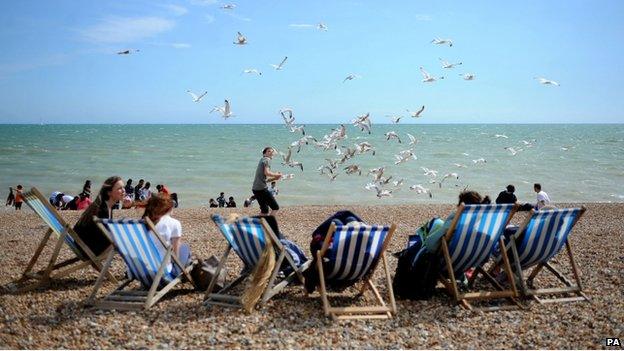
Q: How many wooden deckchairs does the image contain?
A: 6